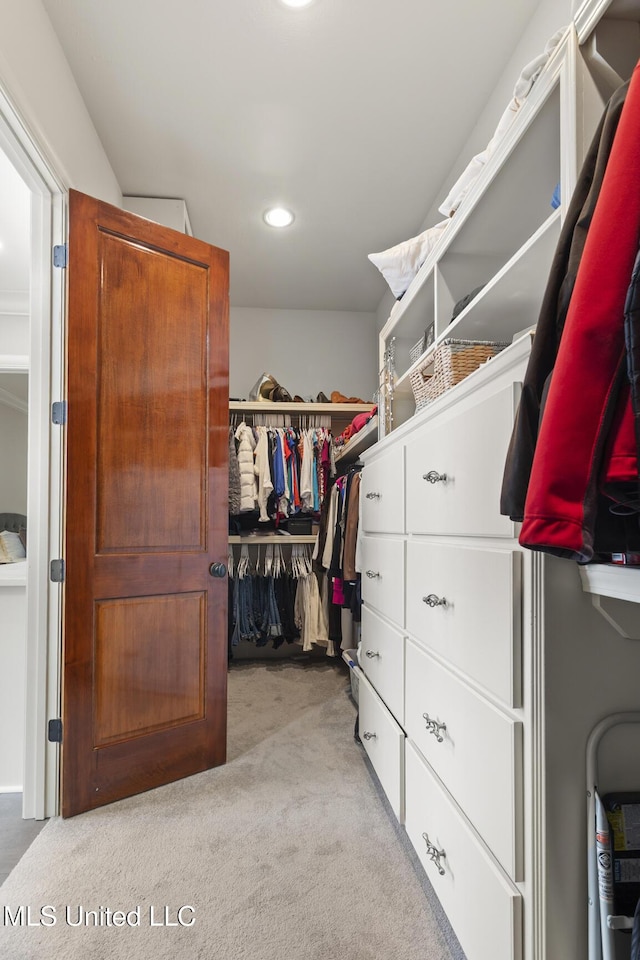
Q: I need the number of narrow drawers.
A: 4